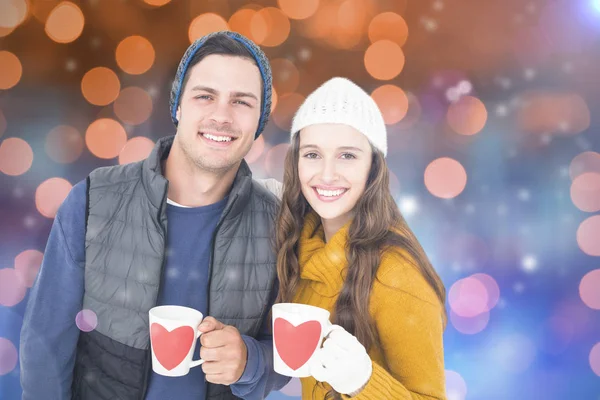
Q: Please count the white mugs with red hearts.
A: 2